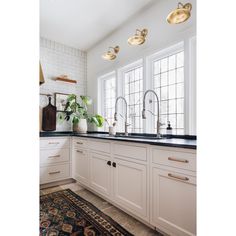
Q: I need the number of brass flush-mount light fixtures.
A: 3